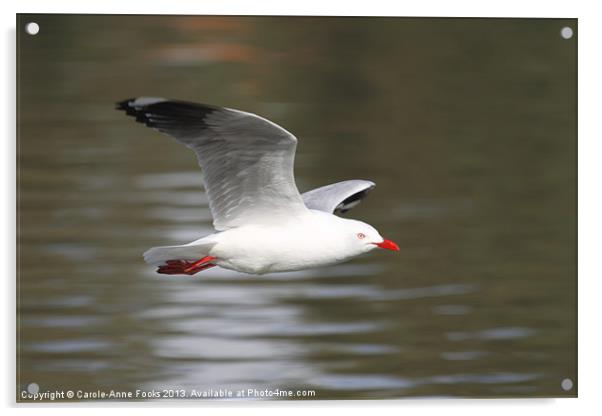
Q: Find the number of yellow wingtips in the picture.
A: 0